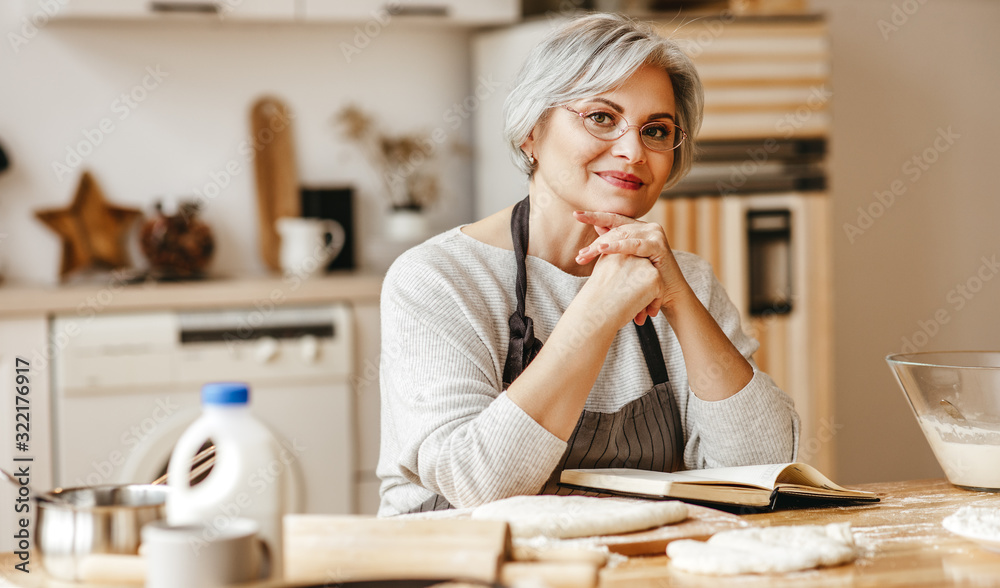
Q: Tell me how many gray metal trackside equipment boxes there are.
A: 0